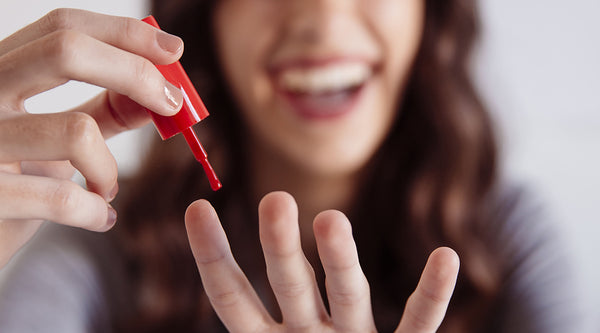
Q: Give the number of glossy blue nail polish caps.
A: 0